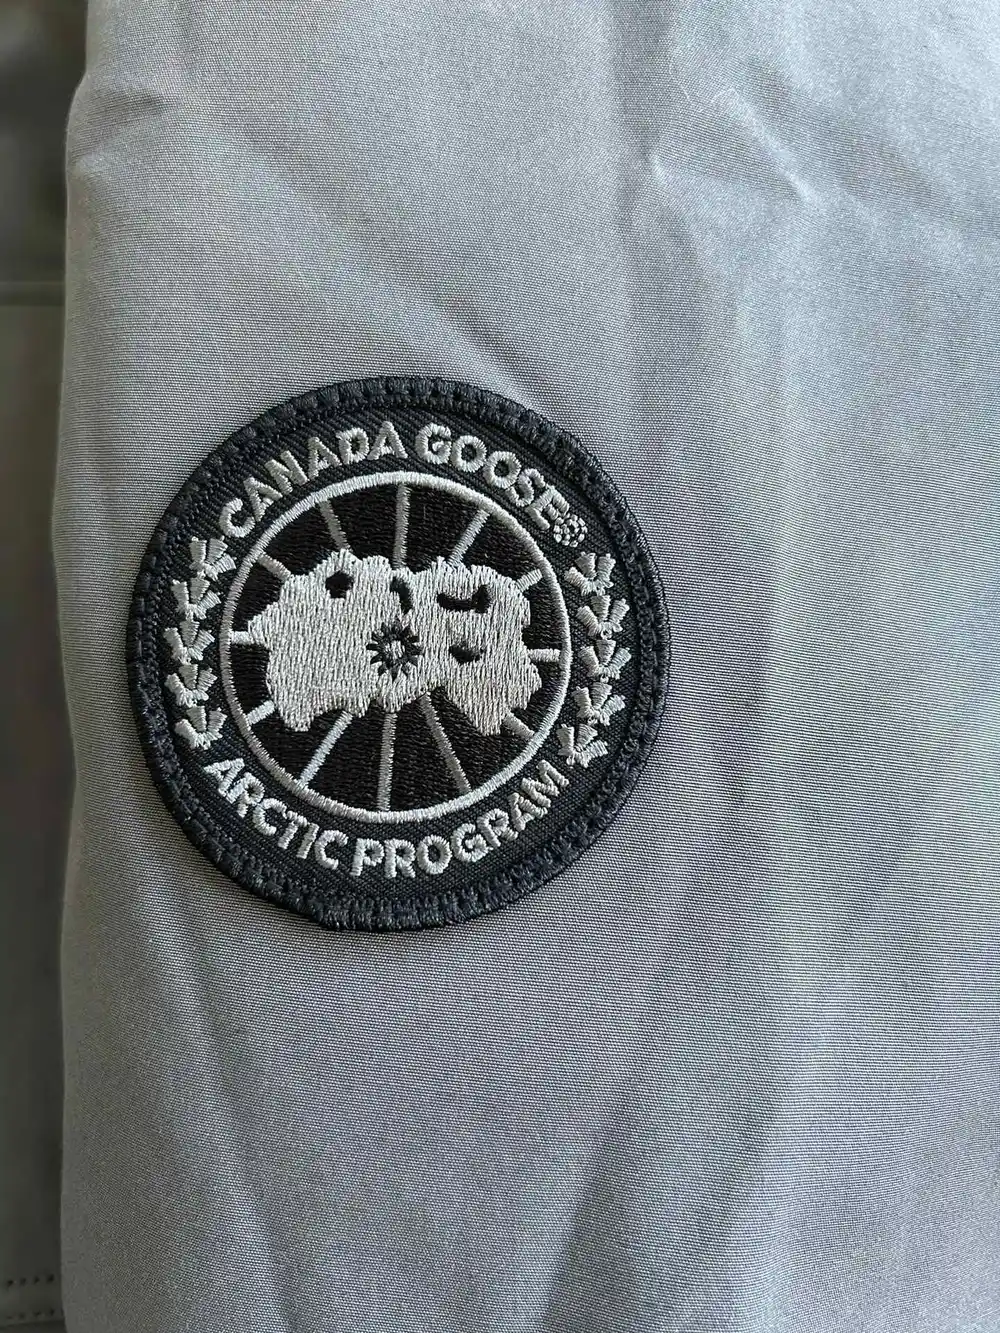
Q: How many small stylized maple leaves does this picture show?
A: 10